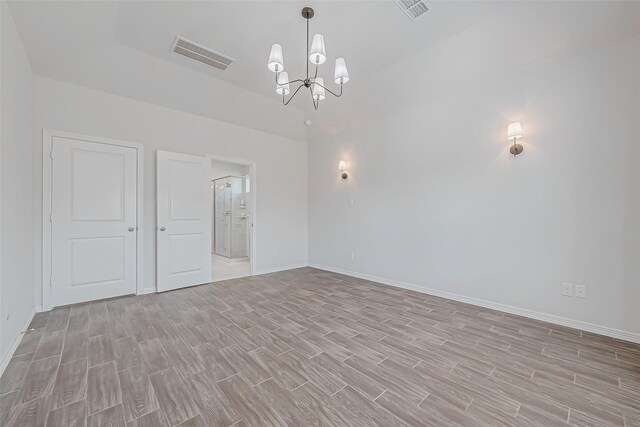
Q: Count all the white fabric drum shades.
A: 7